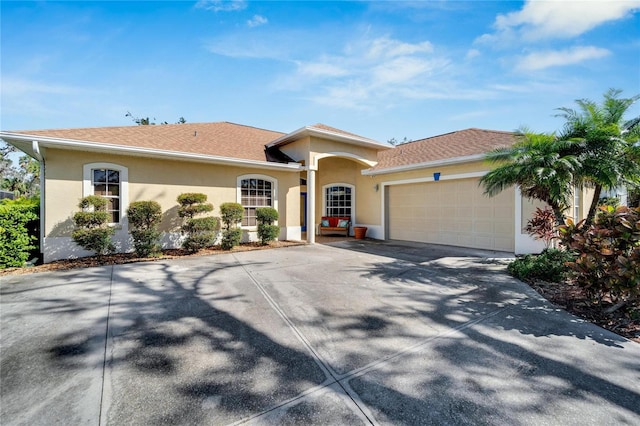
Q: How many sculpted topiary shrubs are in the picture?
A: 5